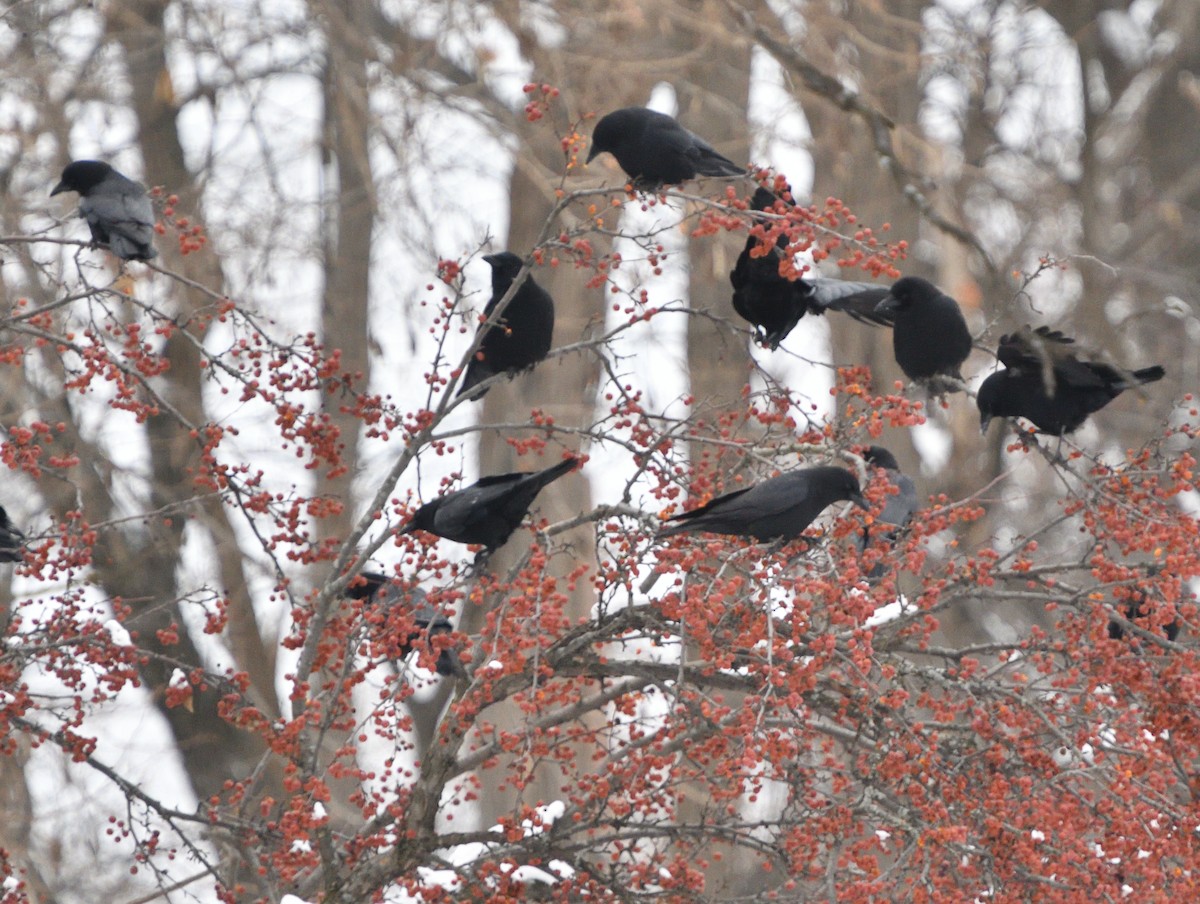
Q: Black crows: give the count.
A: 12